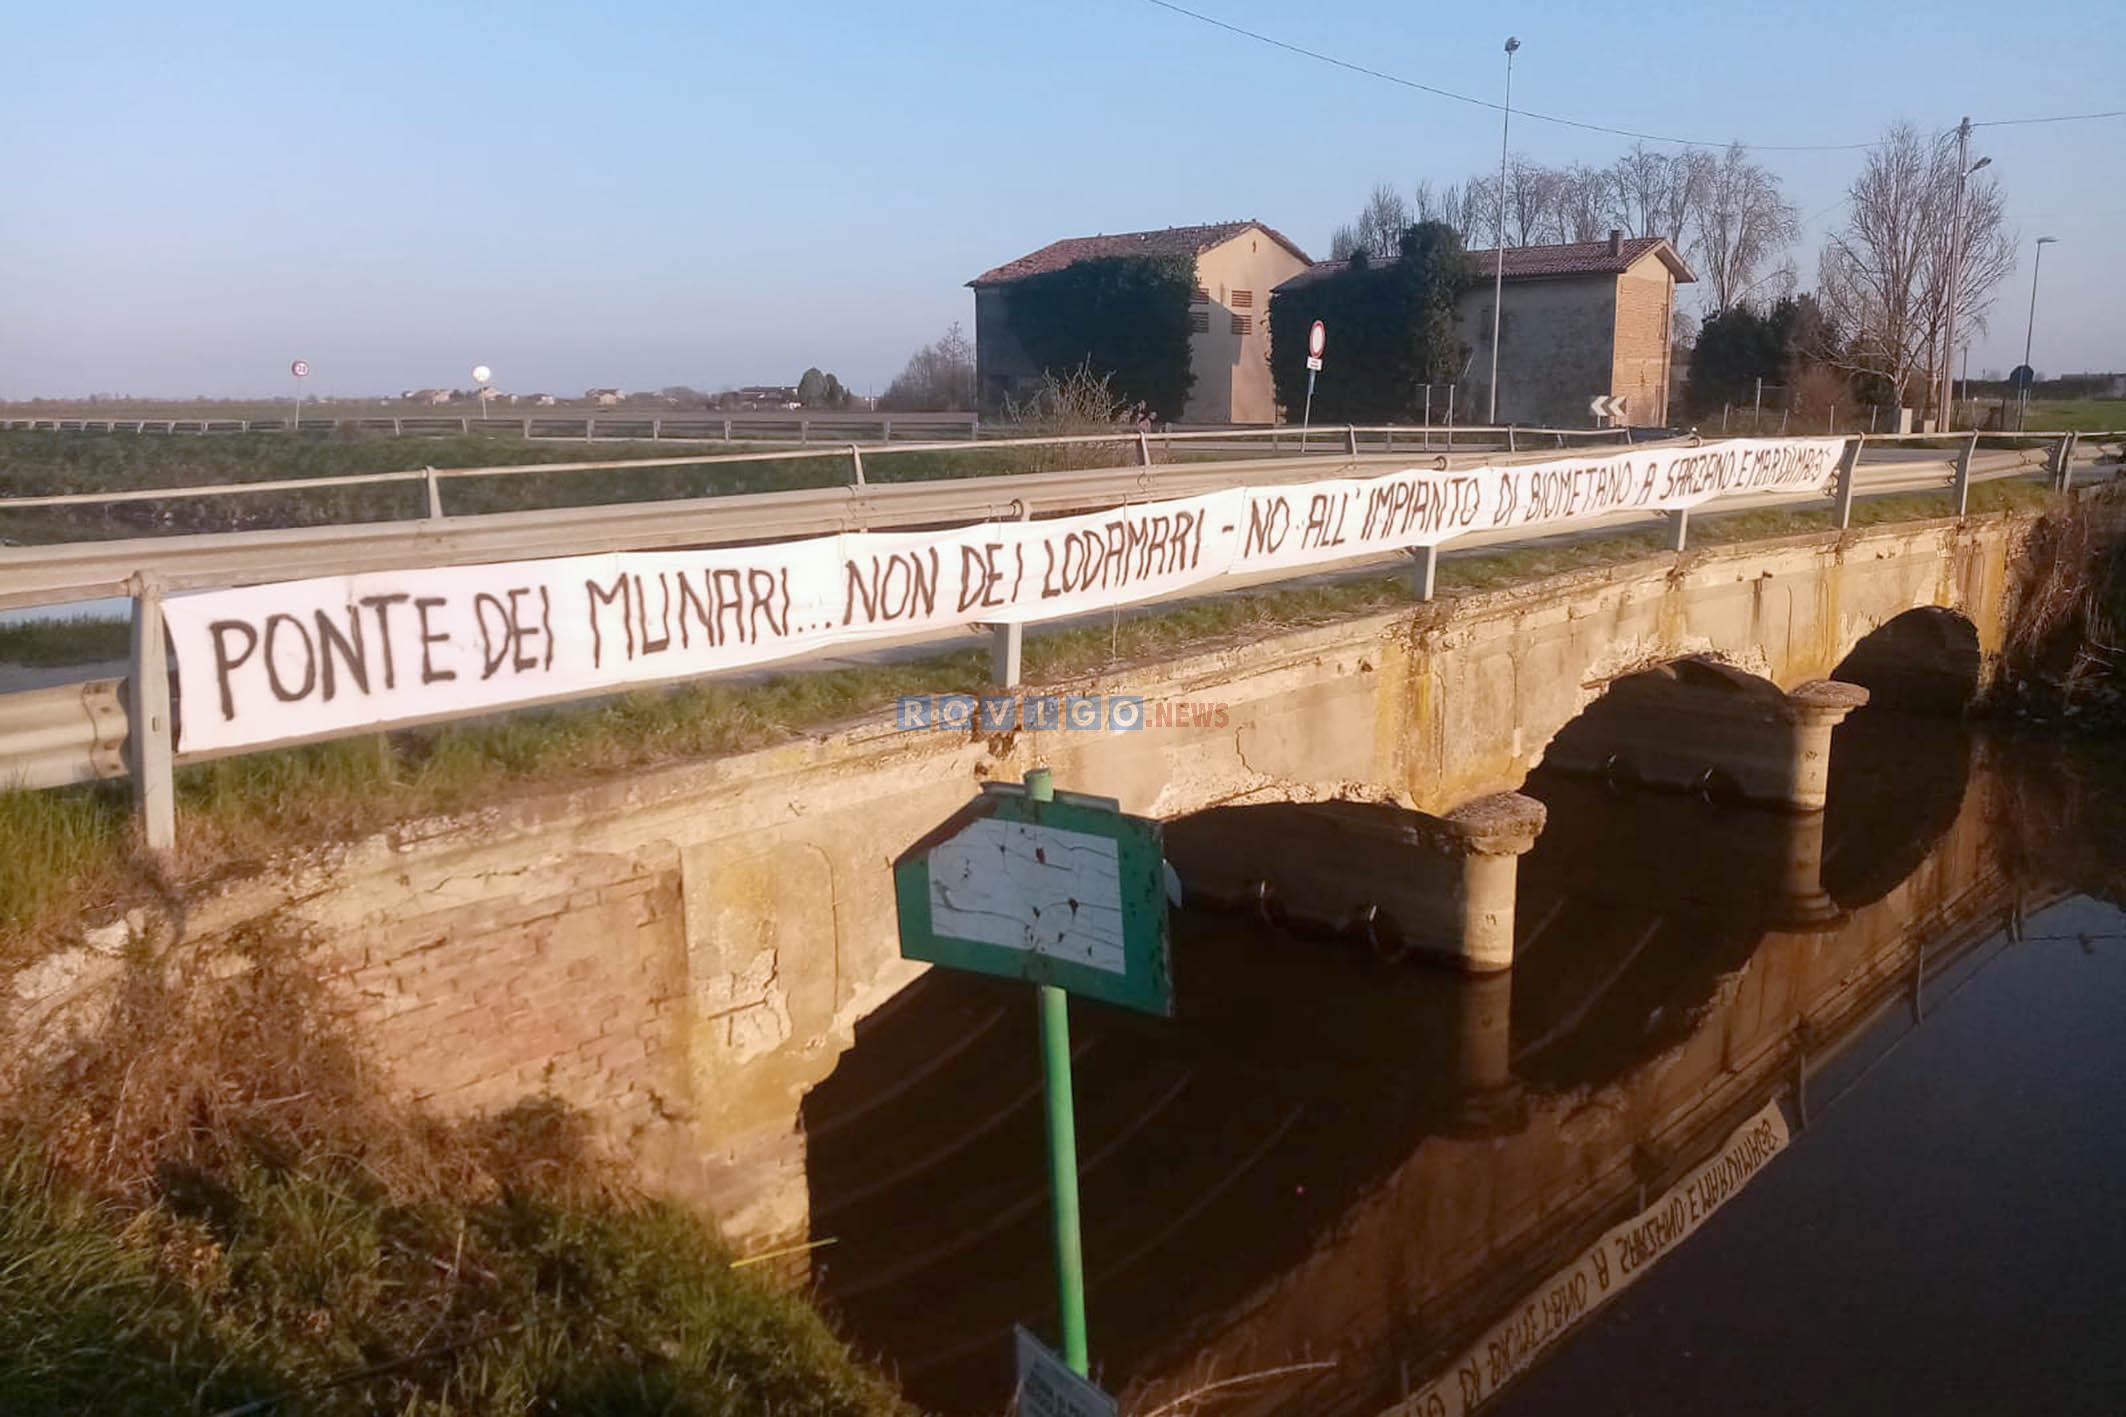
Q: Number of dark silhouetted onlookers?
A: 0